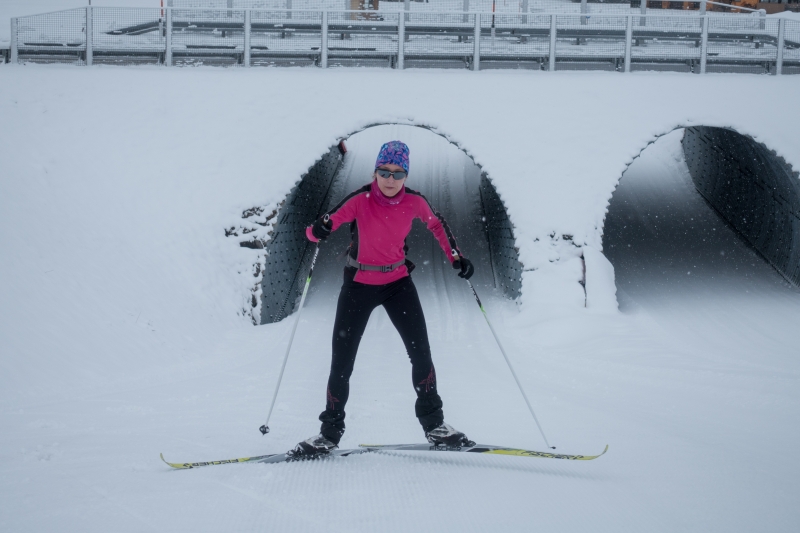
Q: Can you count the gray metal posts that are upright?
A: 11